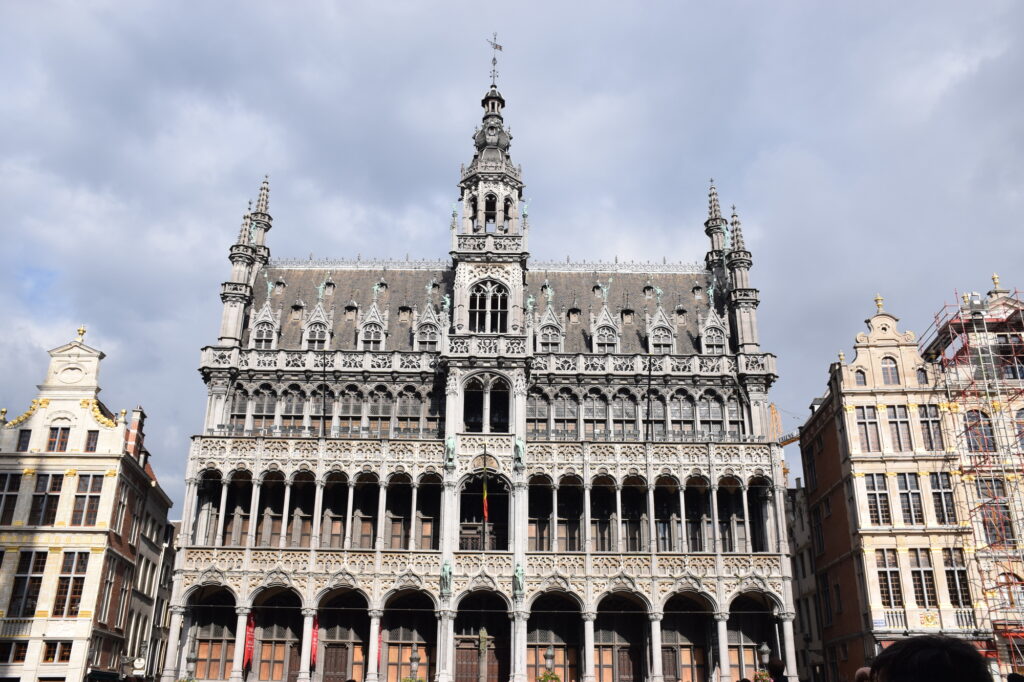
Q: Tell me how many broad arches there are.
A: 9